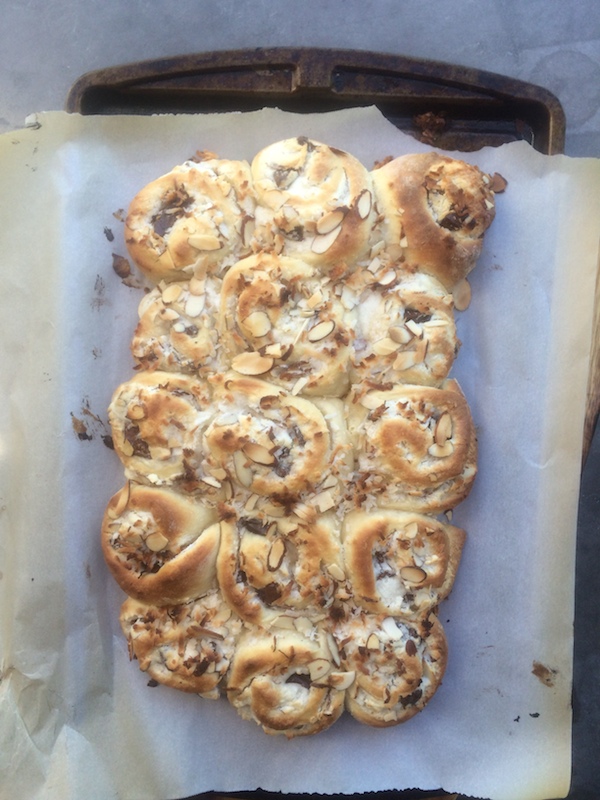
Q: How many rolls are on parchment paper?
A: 15